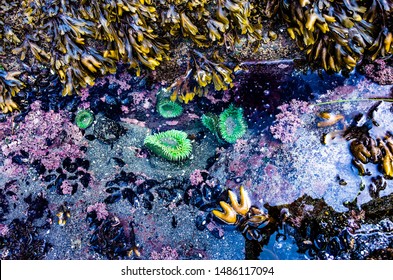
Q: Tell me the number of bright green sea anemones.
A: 5